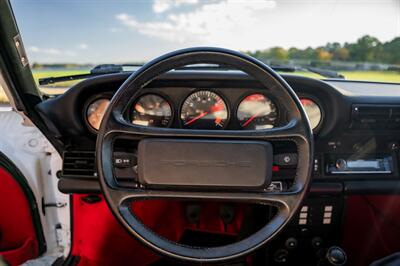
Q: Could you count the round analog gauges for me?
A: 5